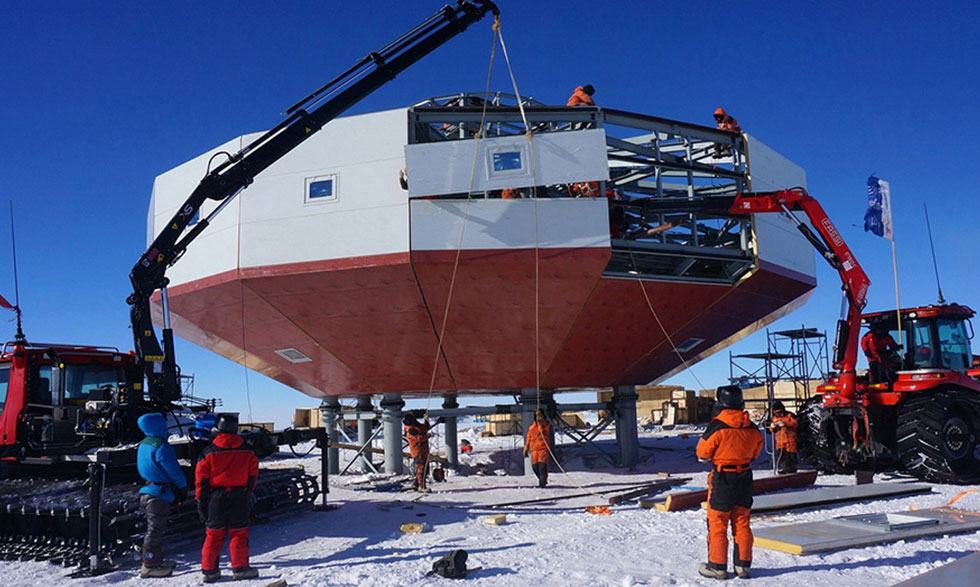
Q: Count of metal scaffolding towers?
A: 2